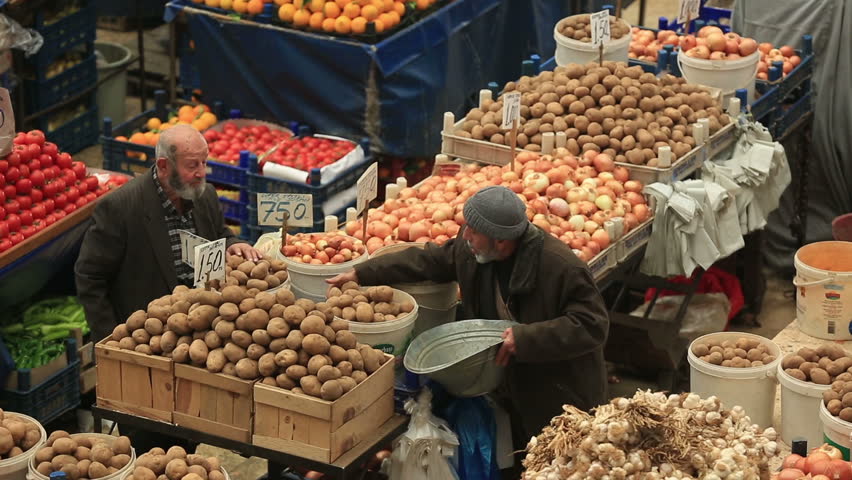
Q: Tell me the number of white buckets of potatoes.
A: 9